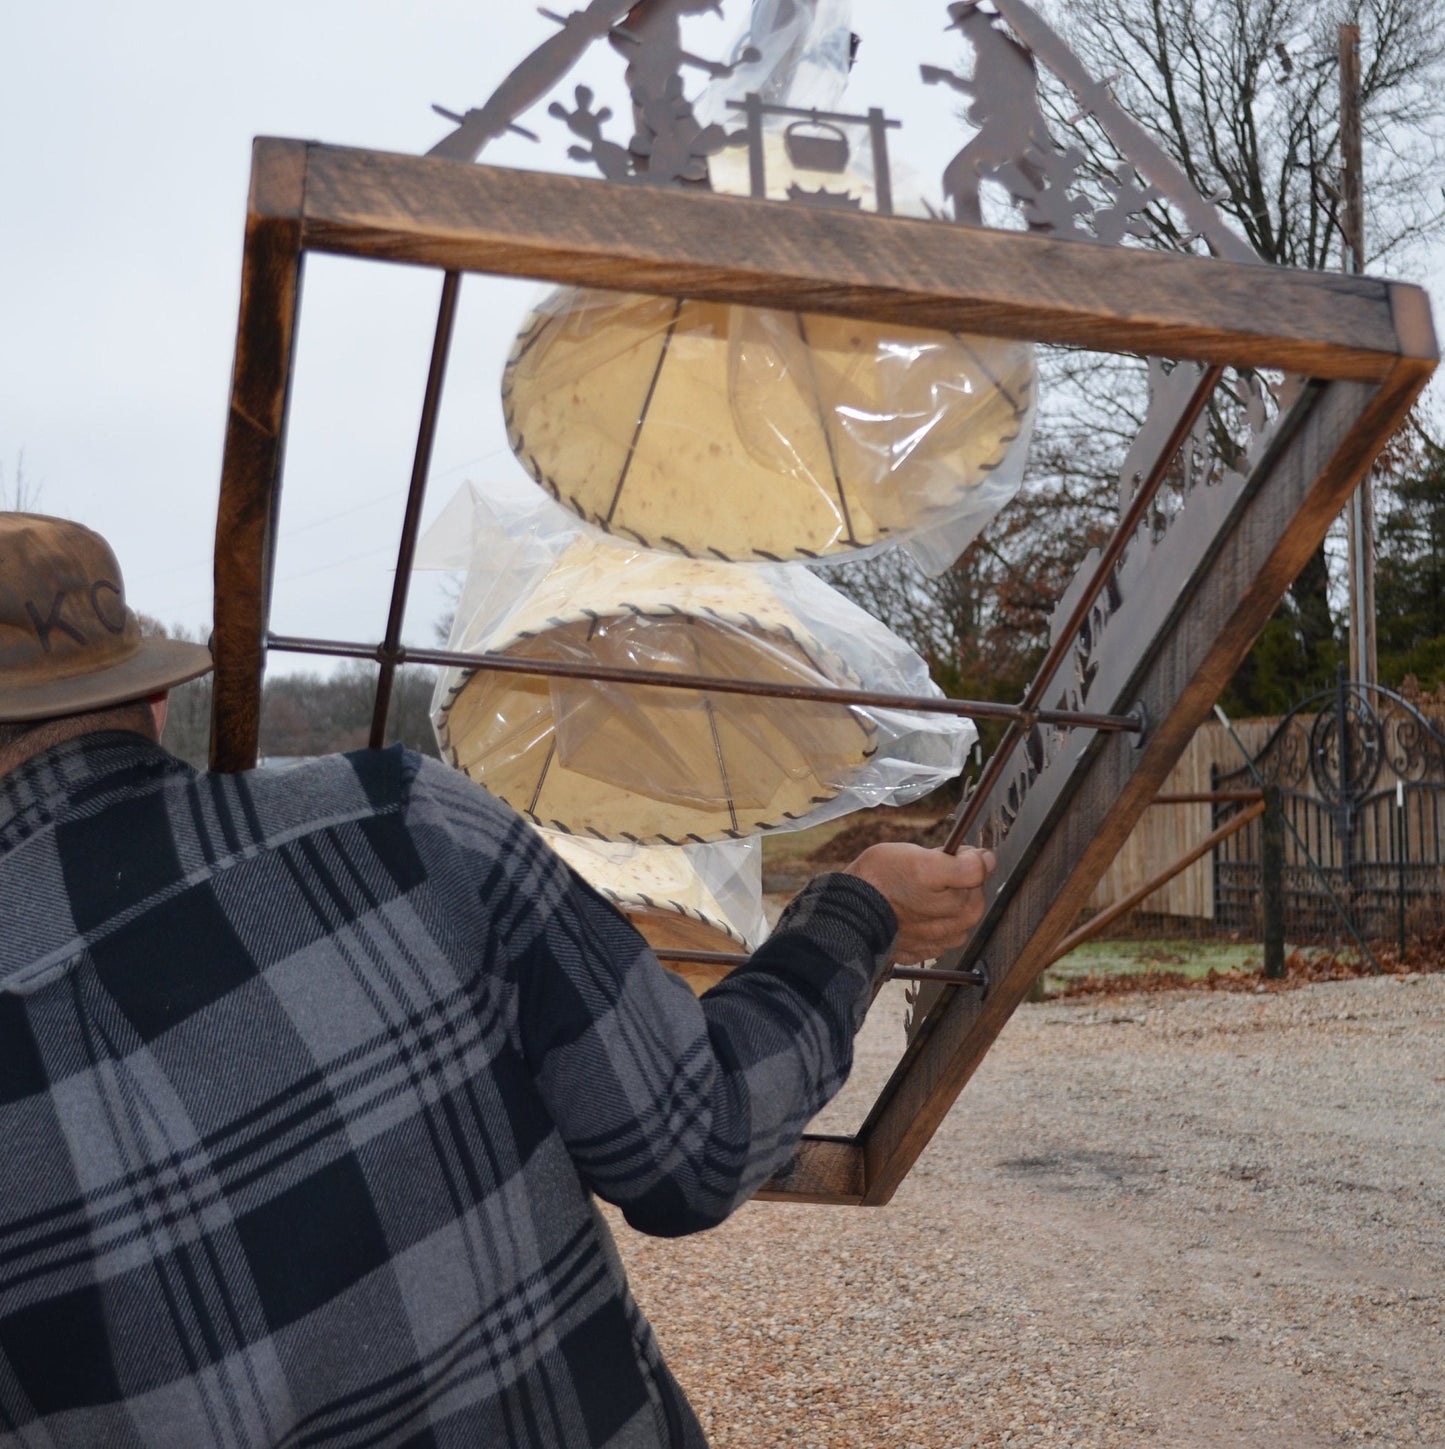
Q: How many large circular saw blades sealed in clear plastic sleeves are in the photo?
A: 0